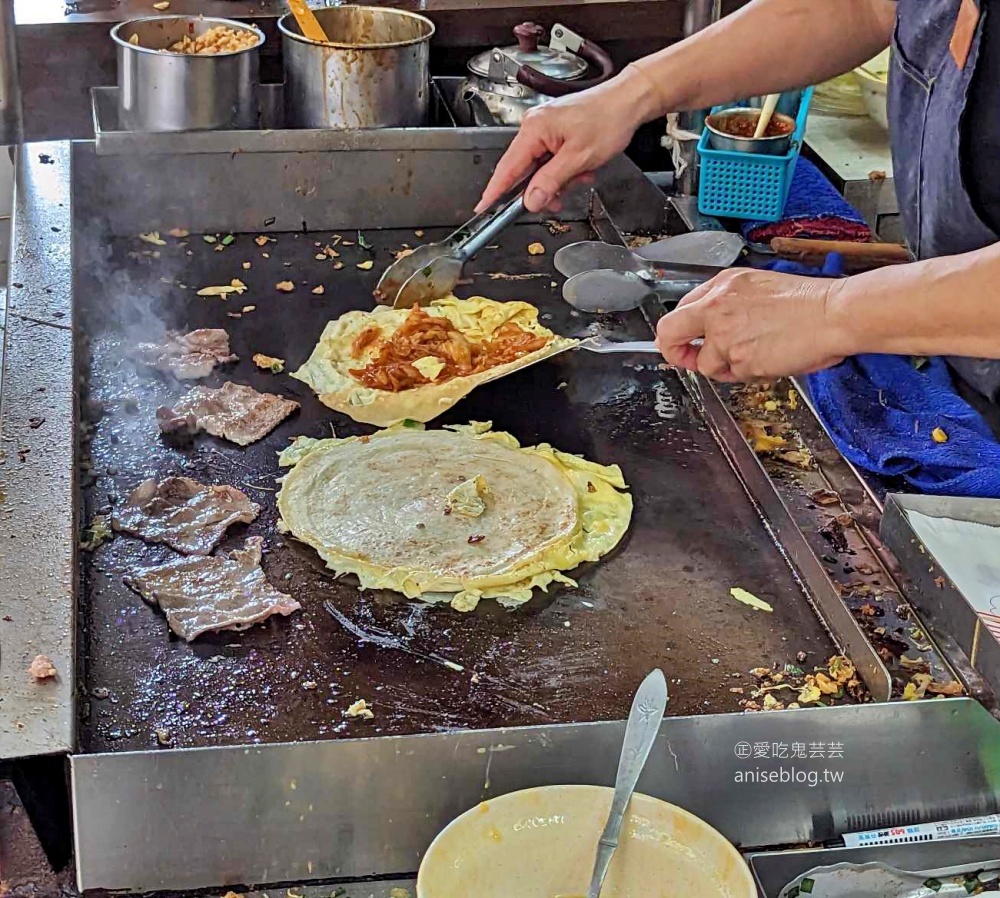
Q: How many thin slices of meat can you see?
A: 4